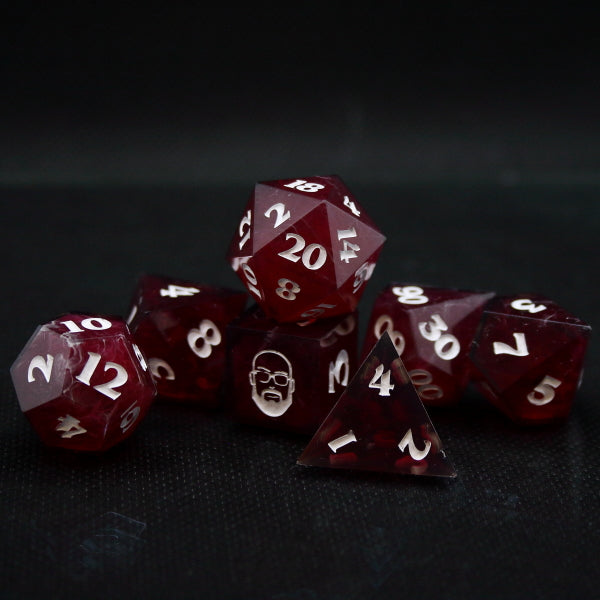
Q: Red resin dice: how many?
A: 7